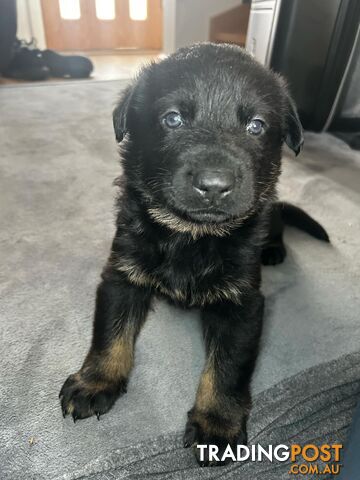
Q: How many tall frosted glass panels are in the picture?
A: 3